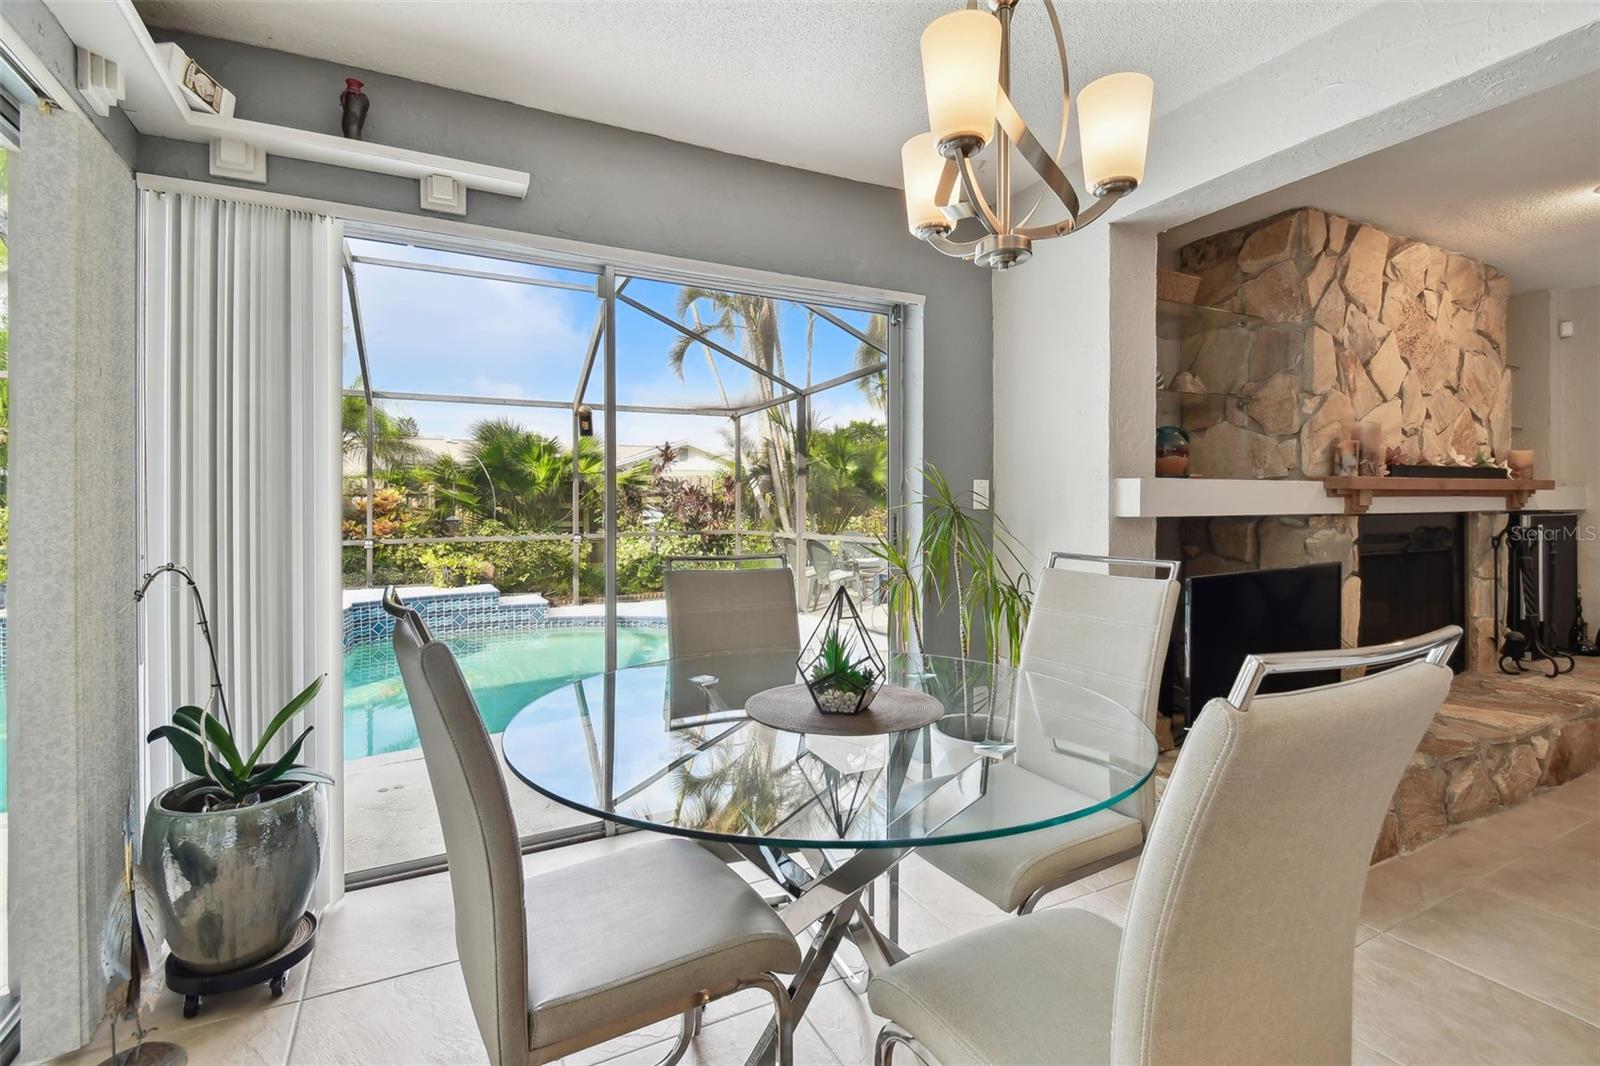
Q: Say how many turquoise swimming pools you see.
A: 1